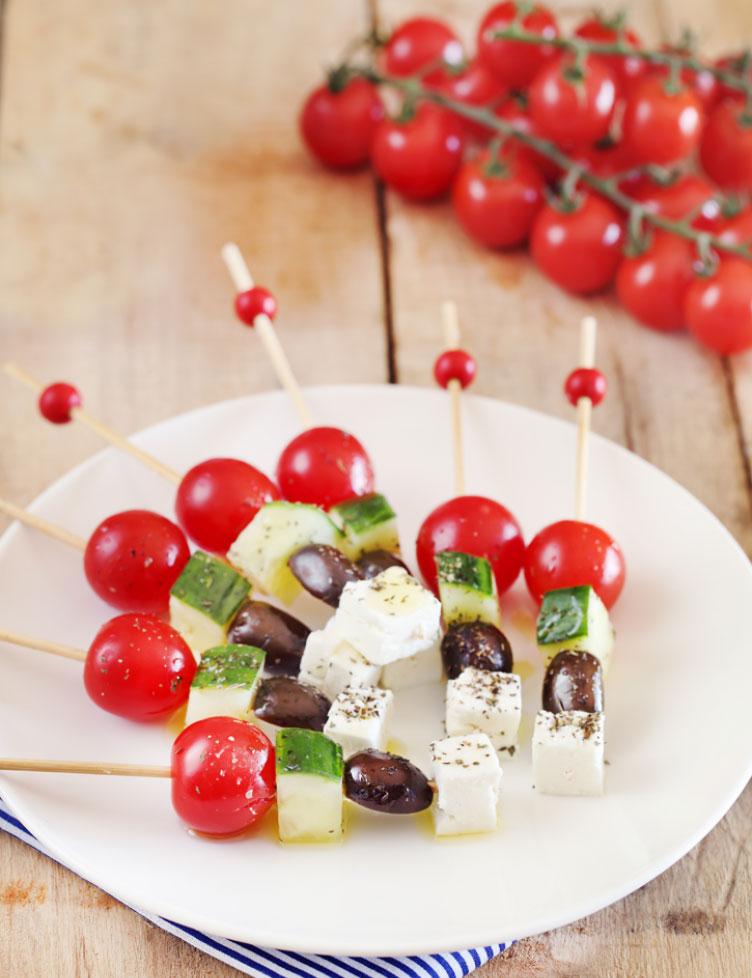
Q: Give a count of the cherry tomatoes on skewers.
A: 7